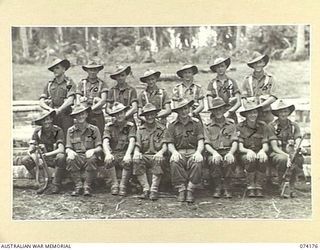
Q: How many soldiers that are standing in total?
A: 7